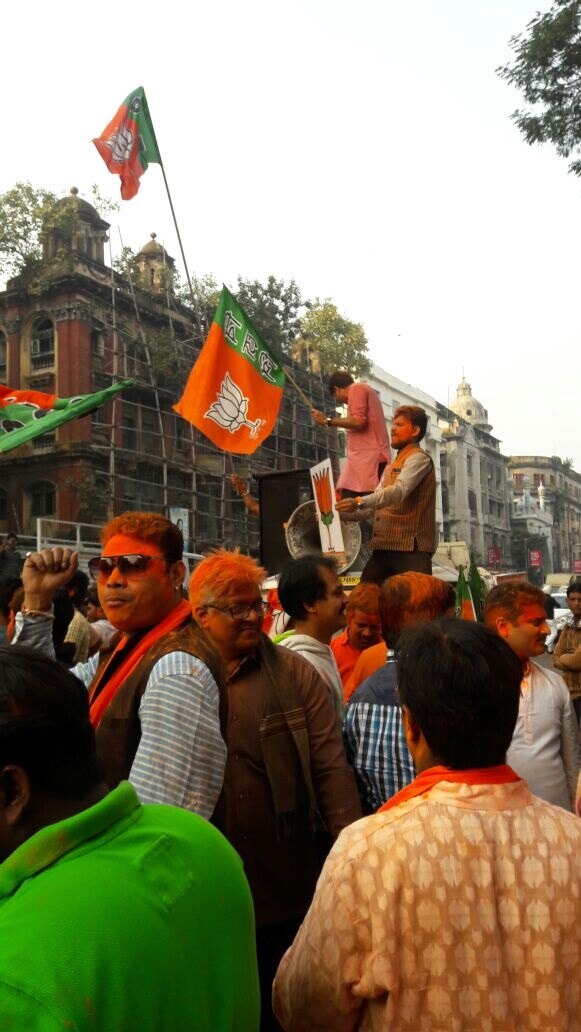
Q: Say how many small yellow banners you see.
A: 0